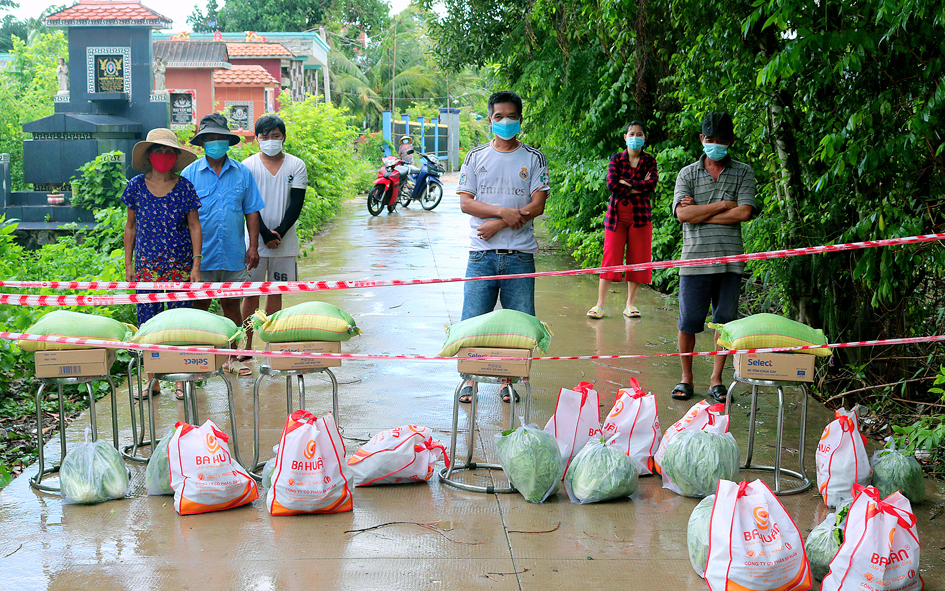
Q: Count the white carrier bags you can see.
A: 9